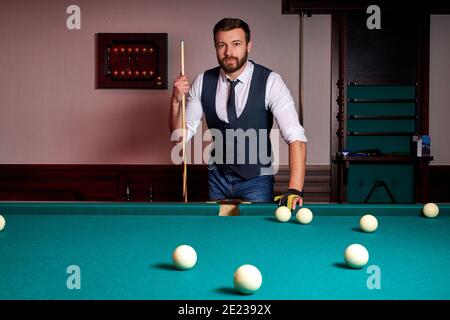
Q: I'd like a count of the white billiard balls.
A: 8